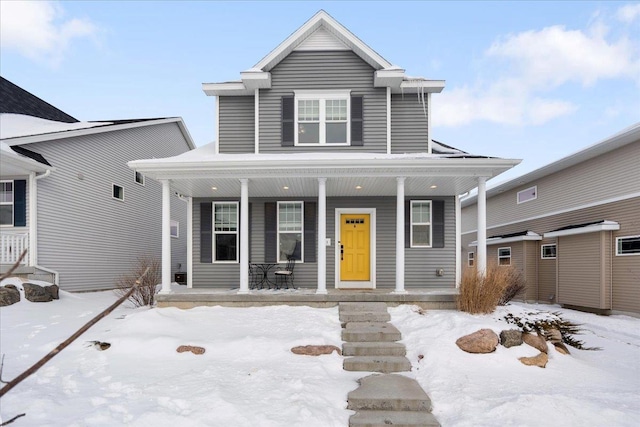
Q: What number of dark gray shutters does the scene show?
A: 8